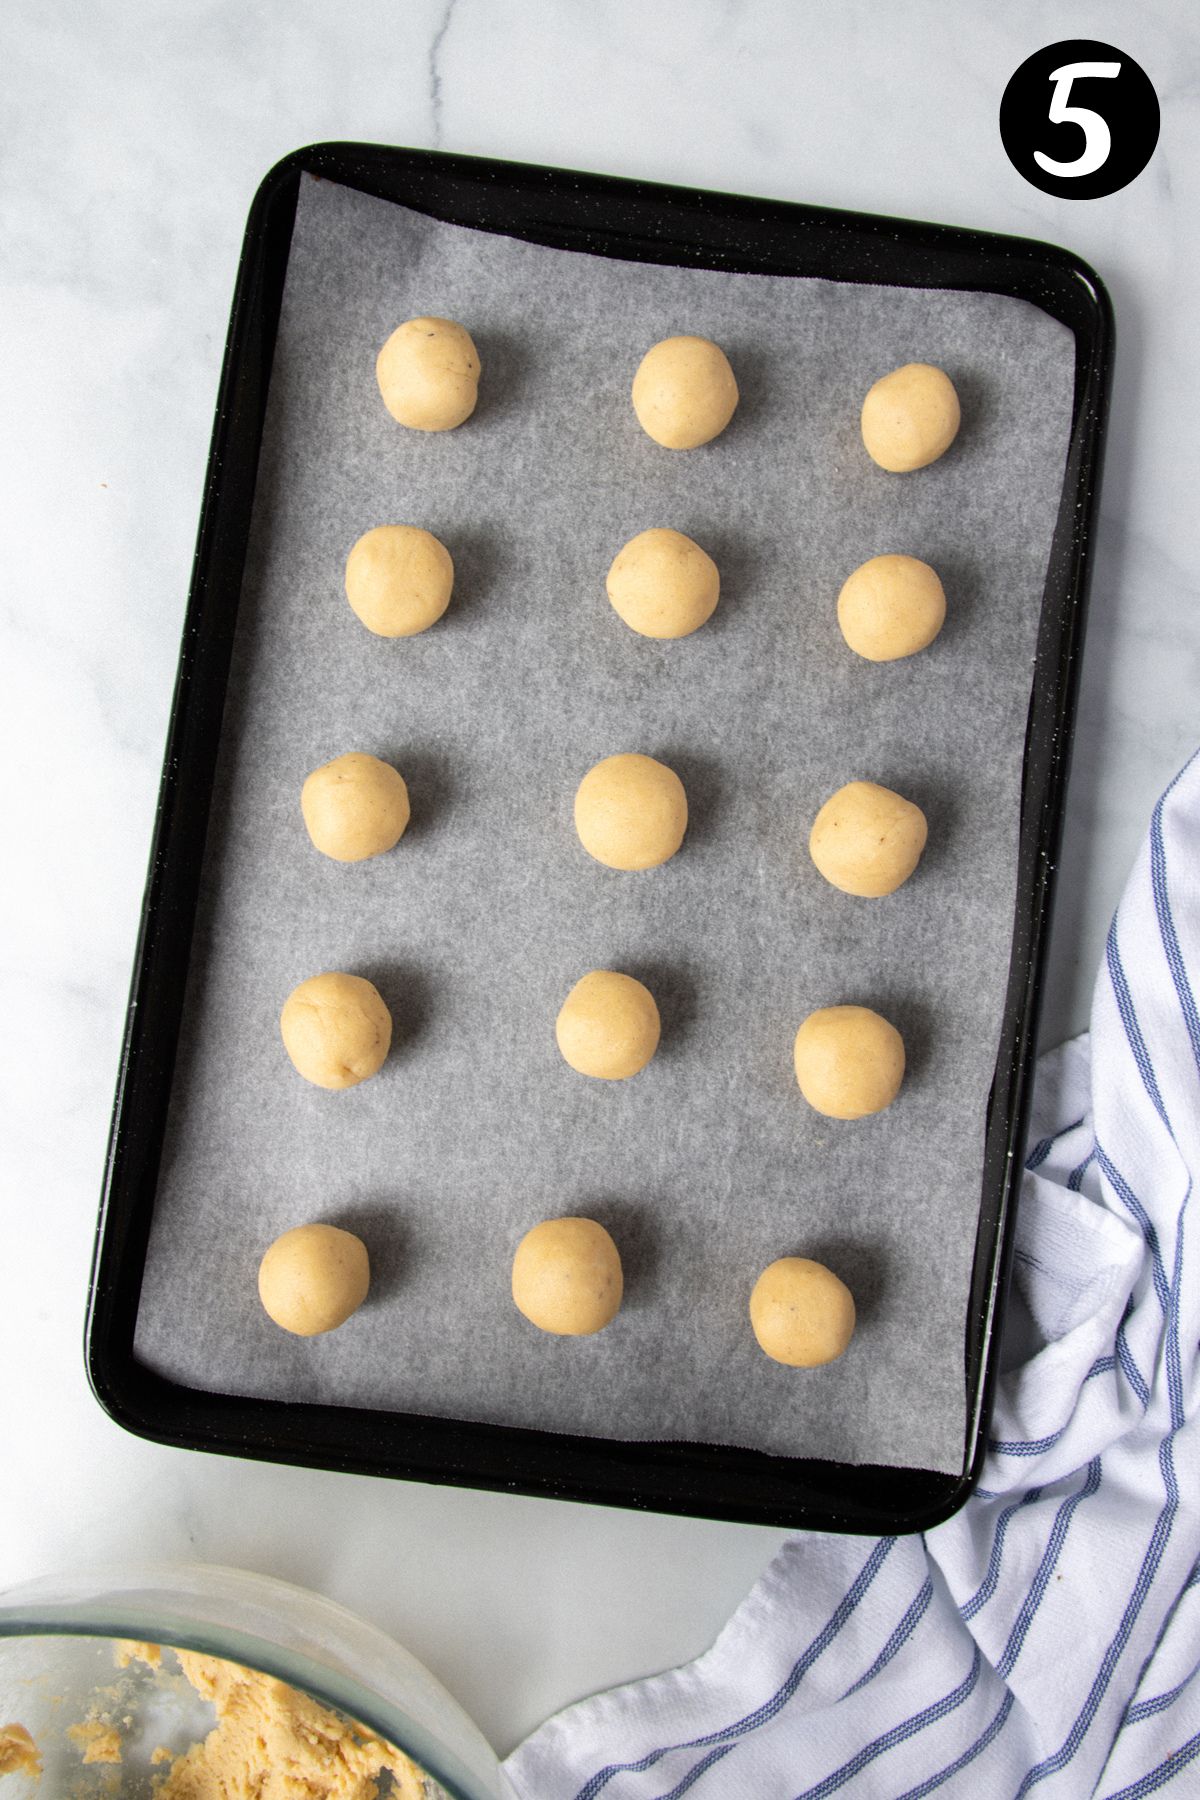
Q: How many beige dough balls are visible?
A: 15